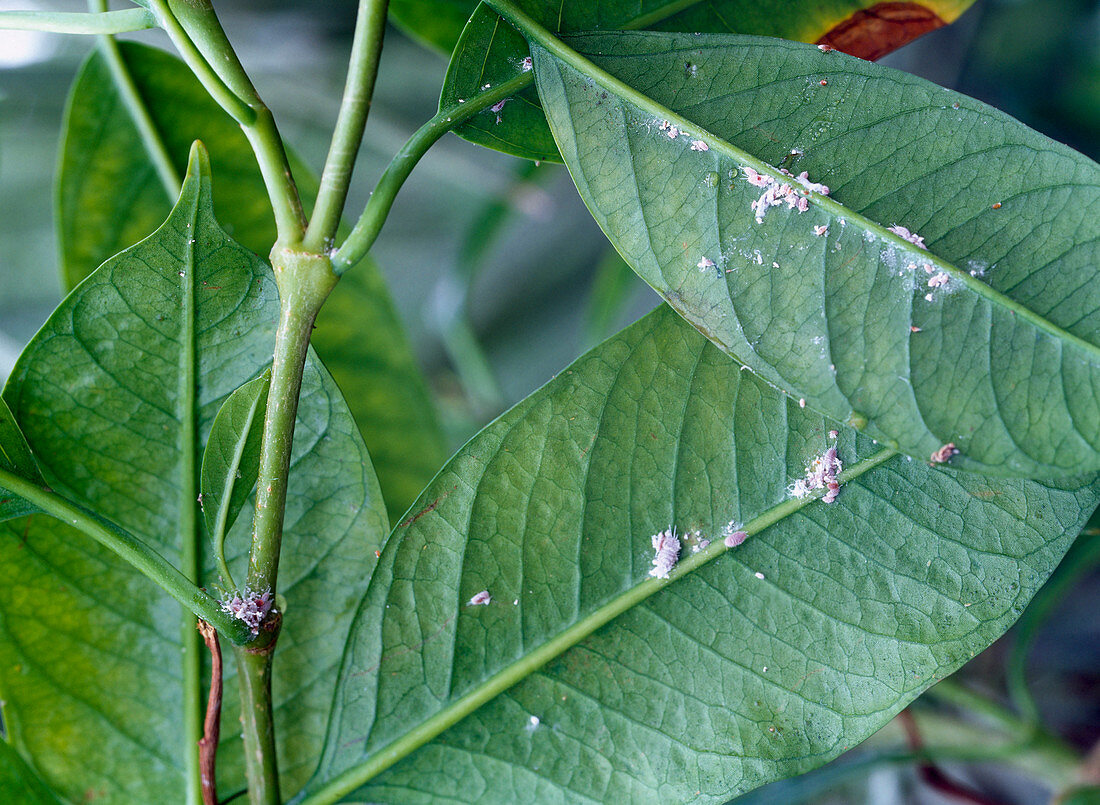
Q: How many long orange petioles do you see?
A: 0